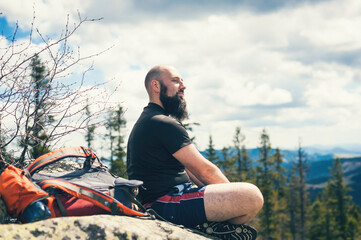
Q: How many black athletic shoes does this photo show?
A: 1